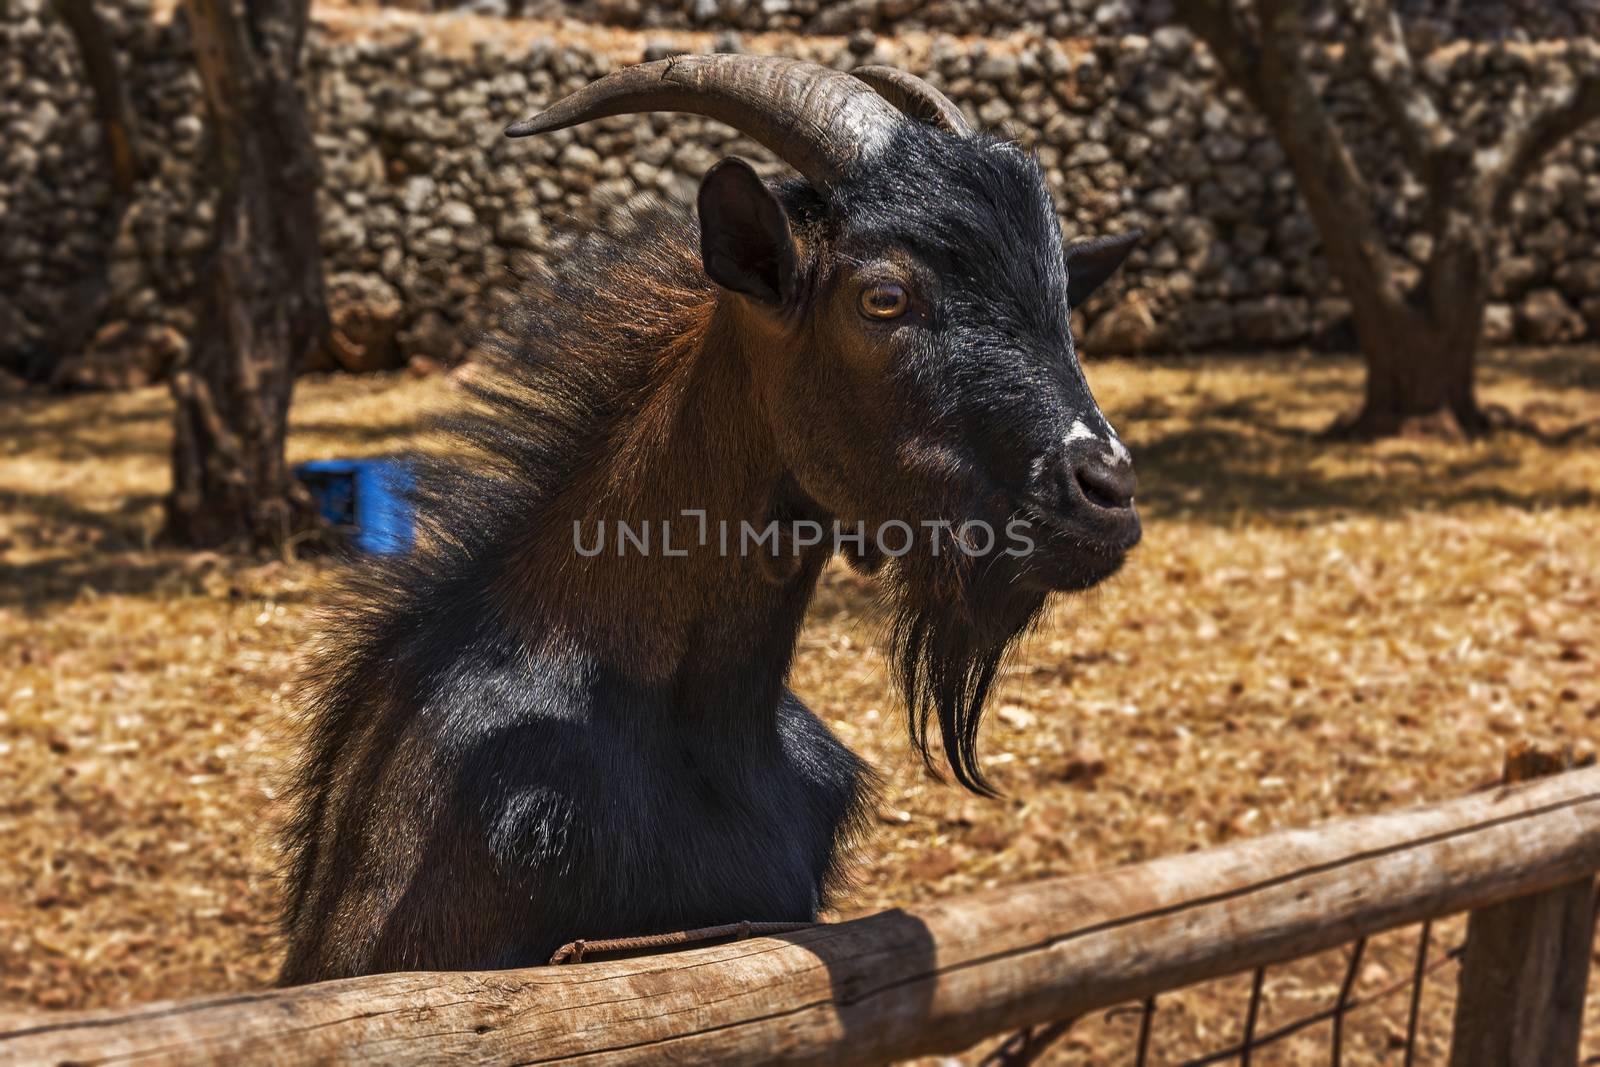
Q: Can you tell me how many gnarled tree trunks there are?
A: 2